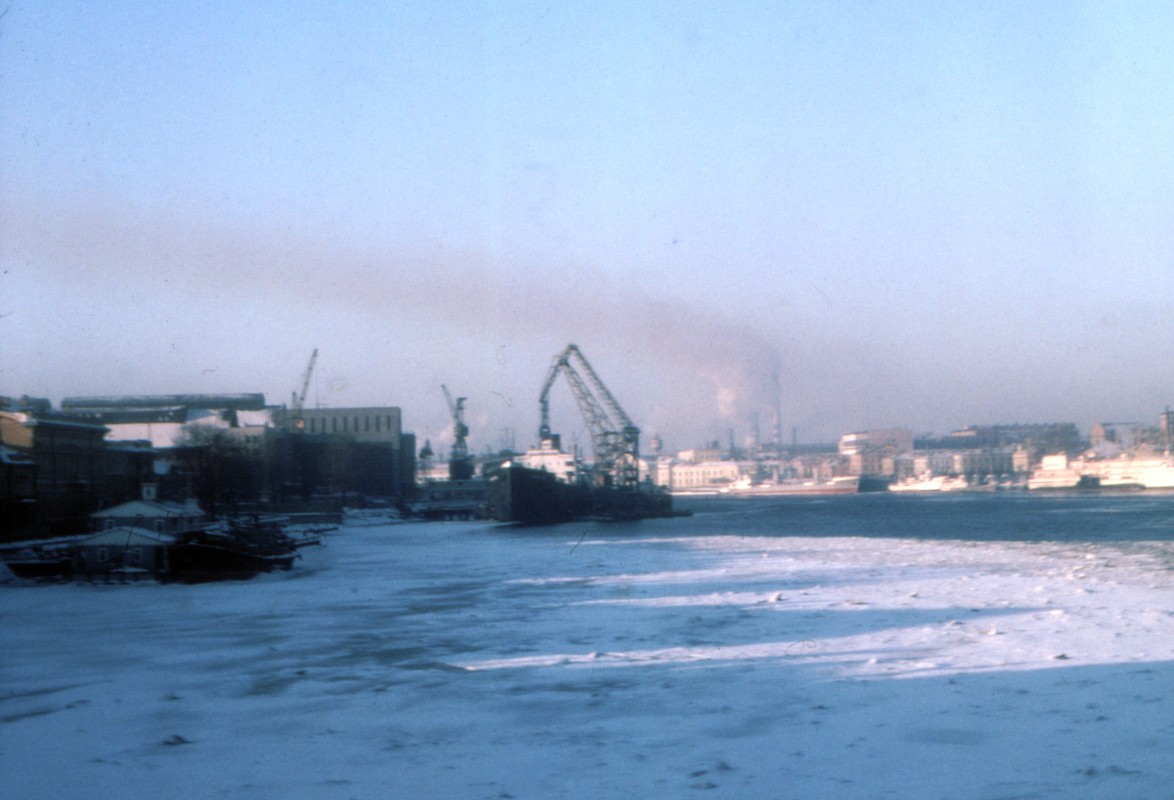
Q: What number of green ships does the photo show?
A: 1